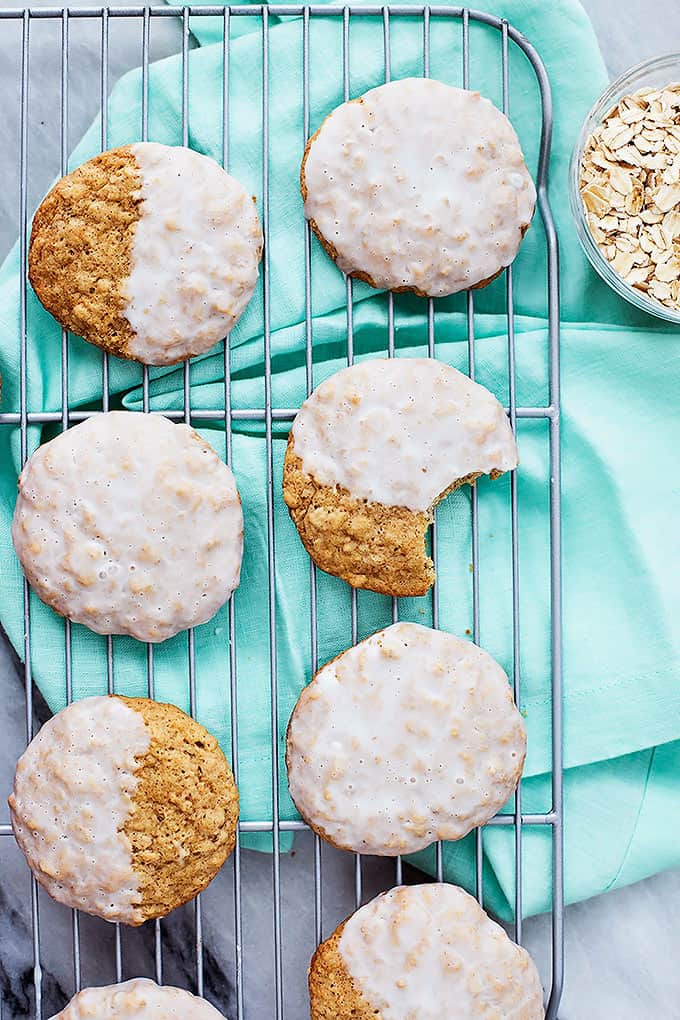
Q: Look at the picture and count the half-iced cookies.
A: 4